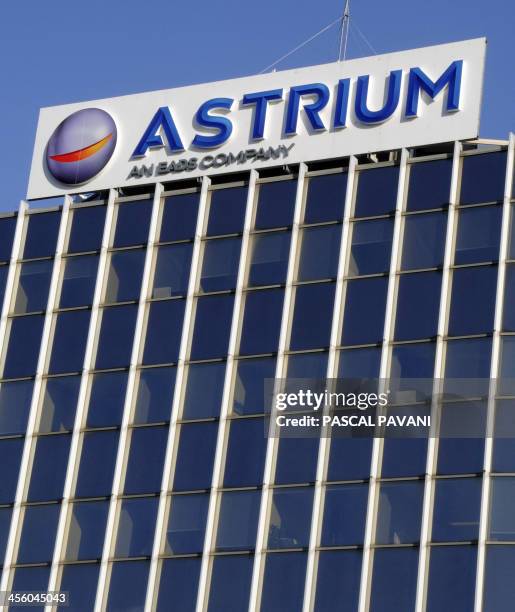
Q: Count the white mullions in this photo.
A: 11